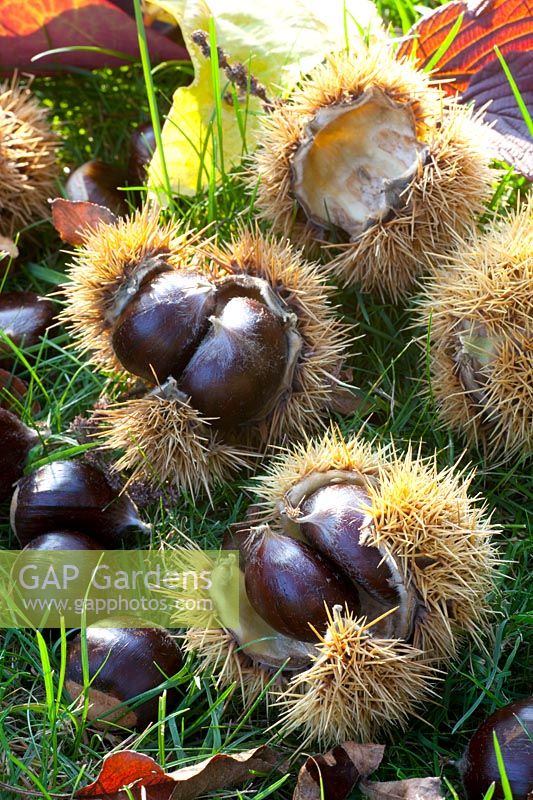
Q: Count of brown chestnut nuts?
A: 12